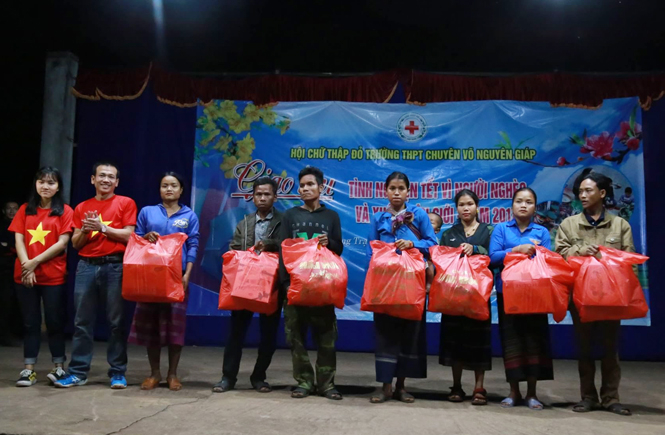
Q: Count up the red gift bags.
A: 7